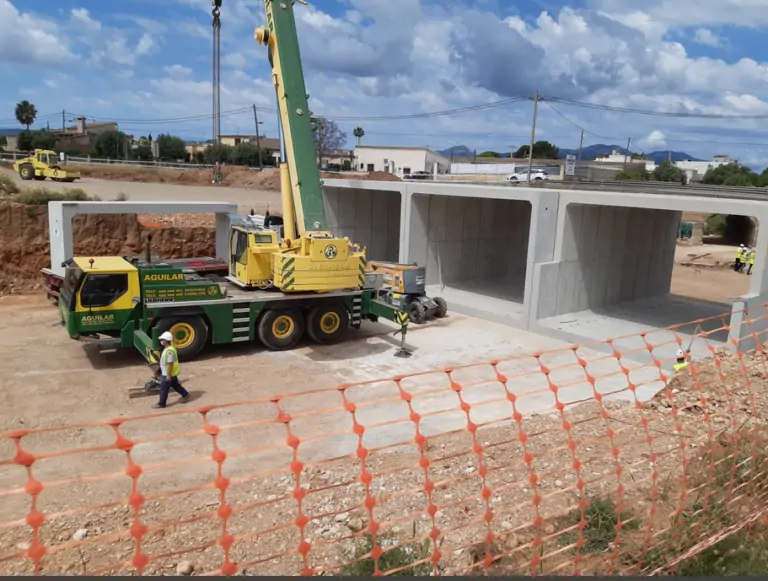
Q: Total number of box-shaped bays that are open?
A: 3